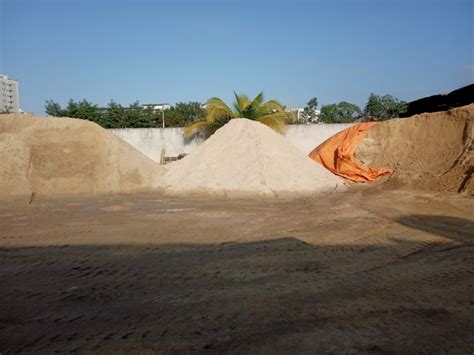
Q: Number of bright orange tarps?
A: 1